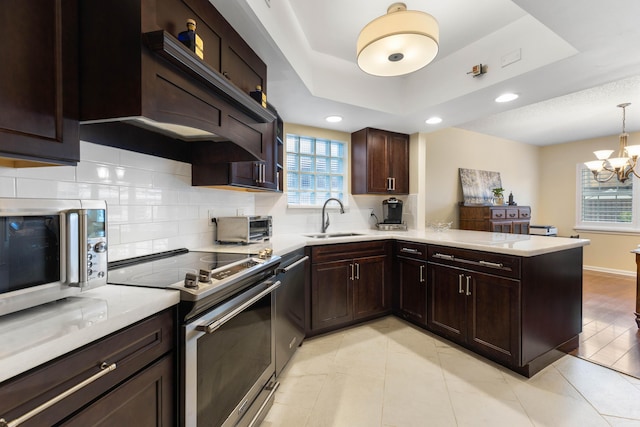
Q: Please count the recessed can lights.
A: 3